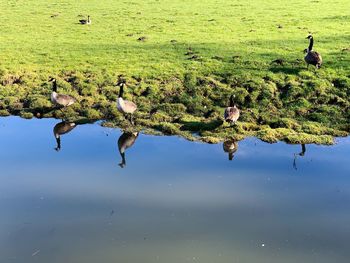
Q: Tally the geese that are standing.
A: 4